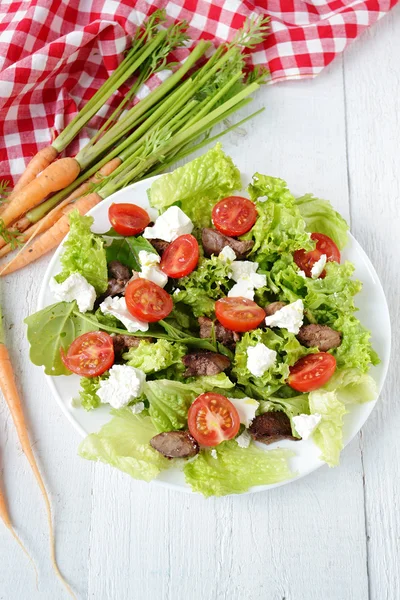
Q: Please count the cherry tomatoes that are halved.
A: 9